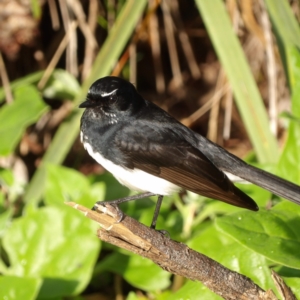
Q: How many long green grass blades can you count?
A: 3